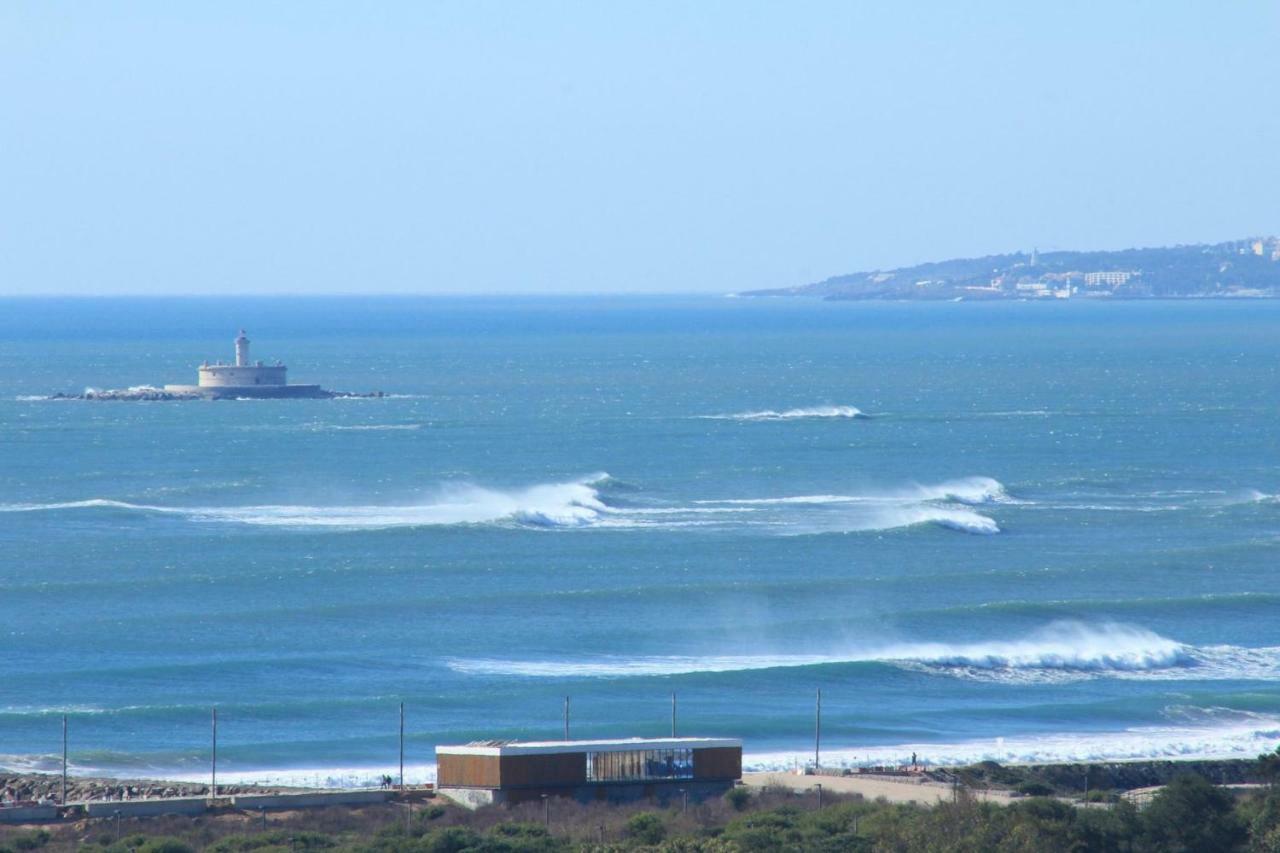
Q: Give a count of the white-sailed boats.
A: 0